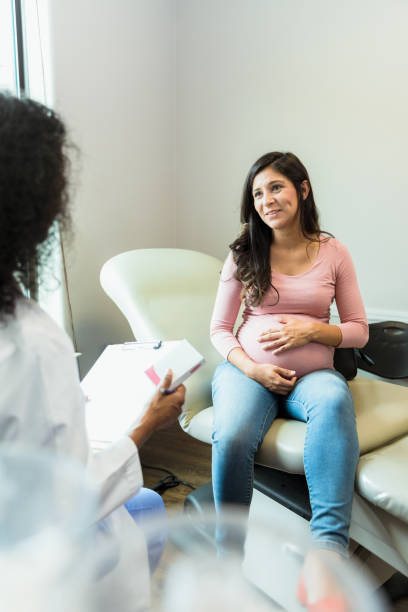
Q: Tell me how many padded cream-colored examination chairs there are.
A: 1